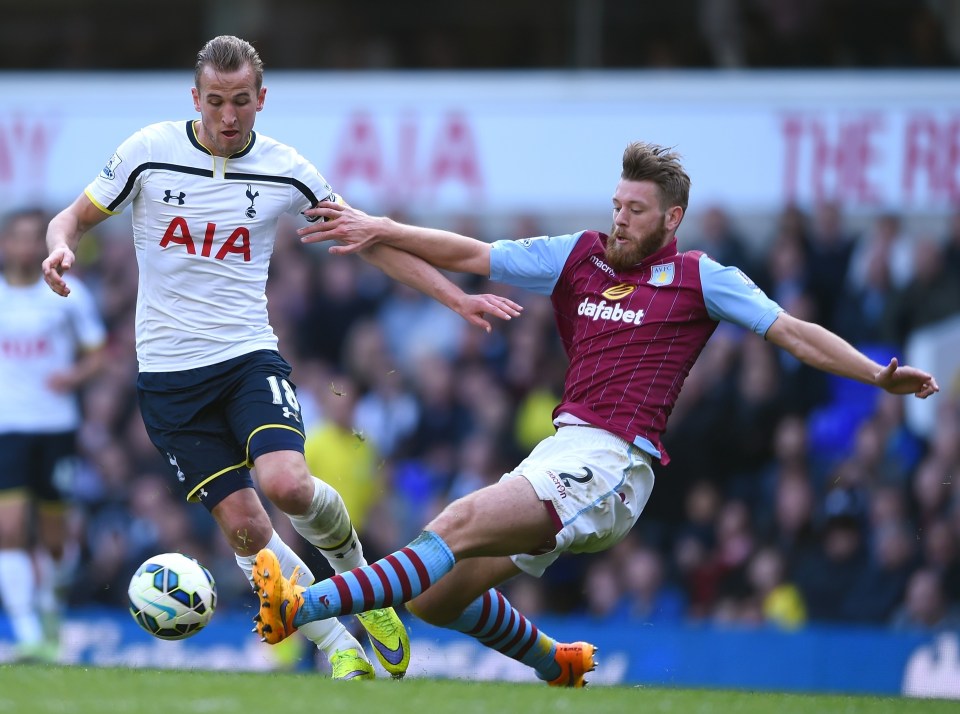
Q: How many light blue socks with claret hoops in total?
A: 2